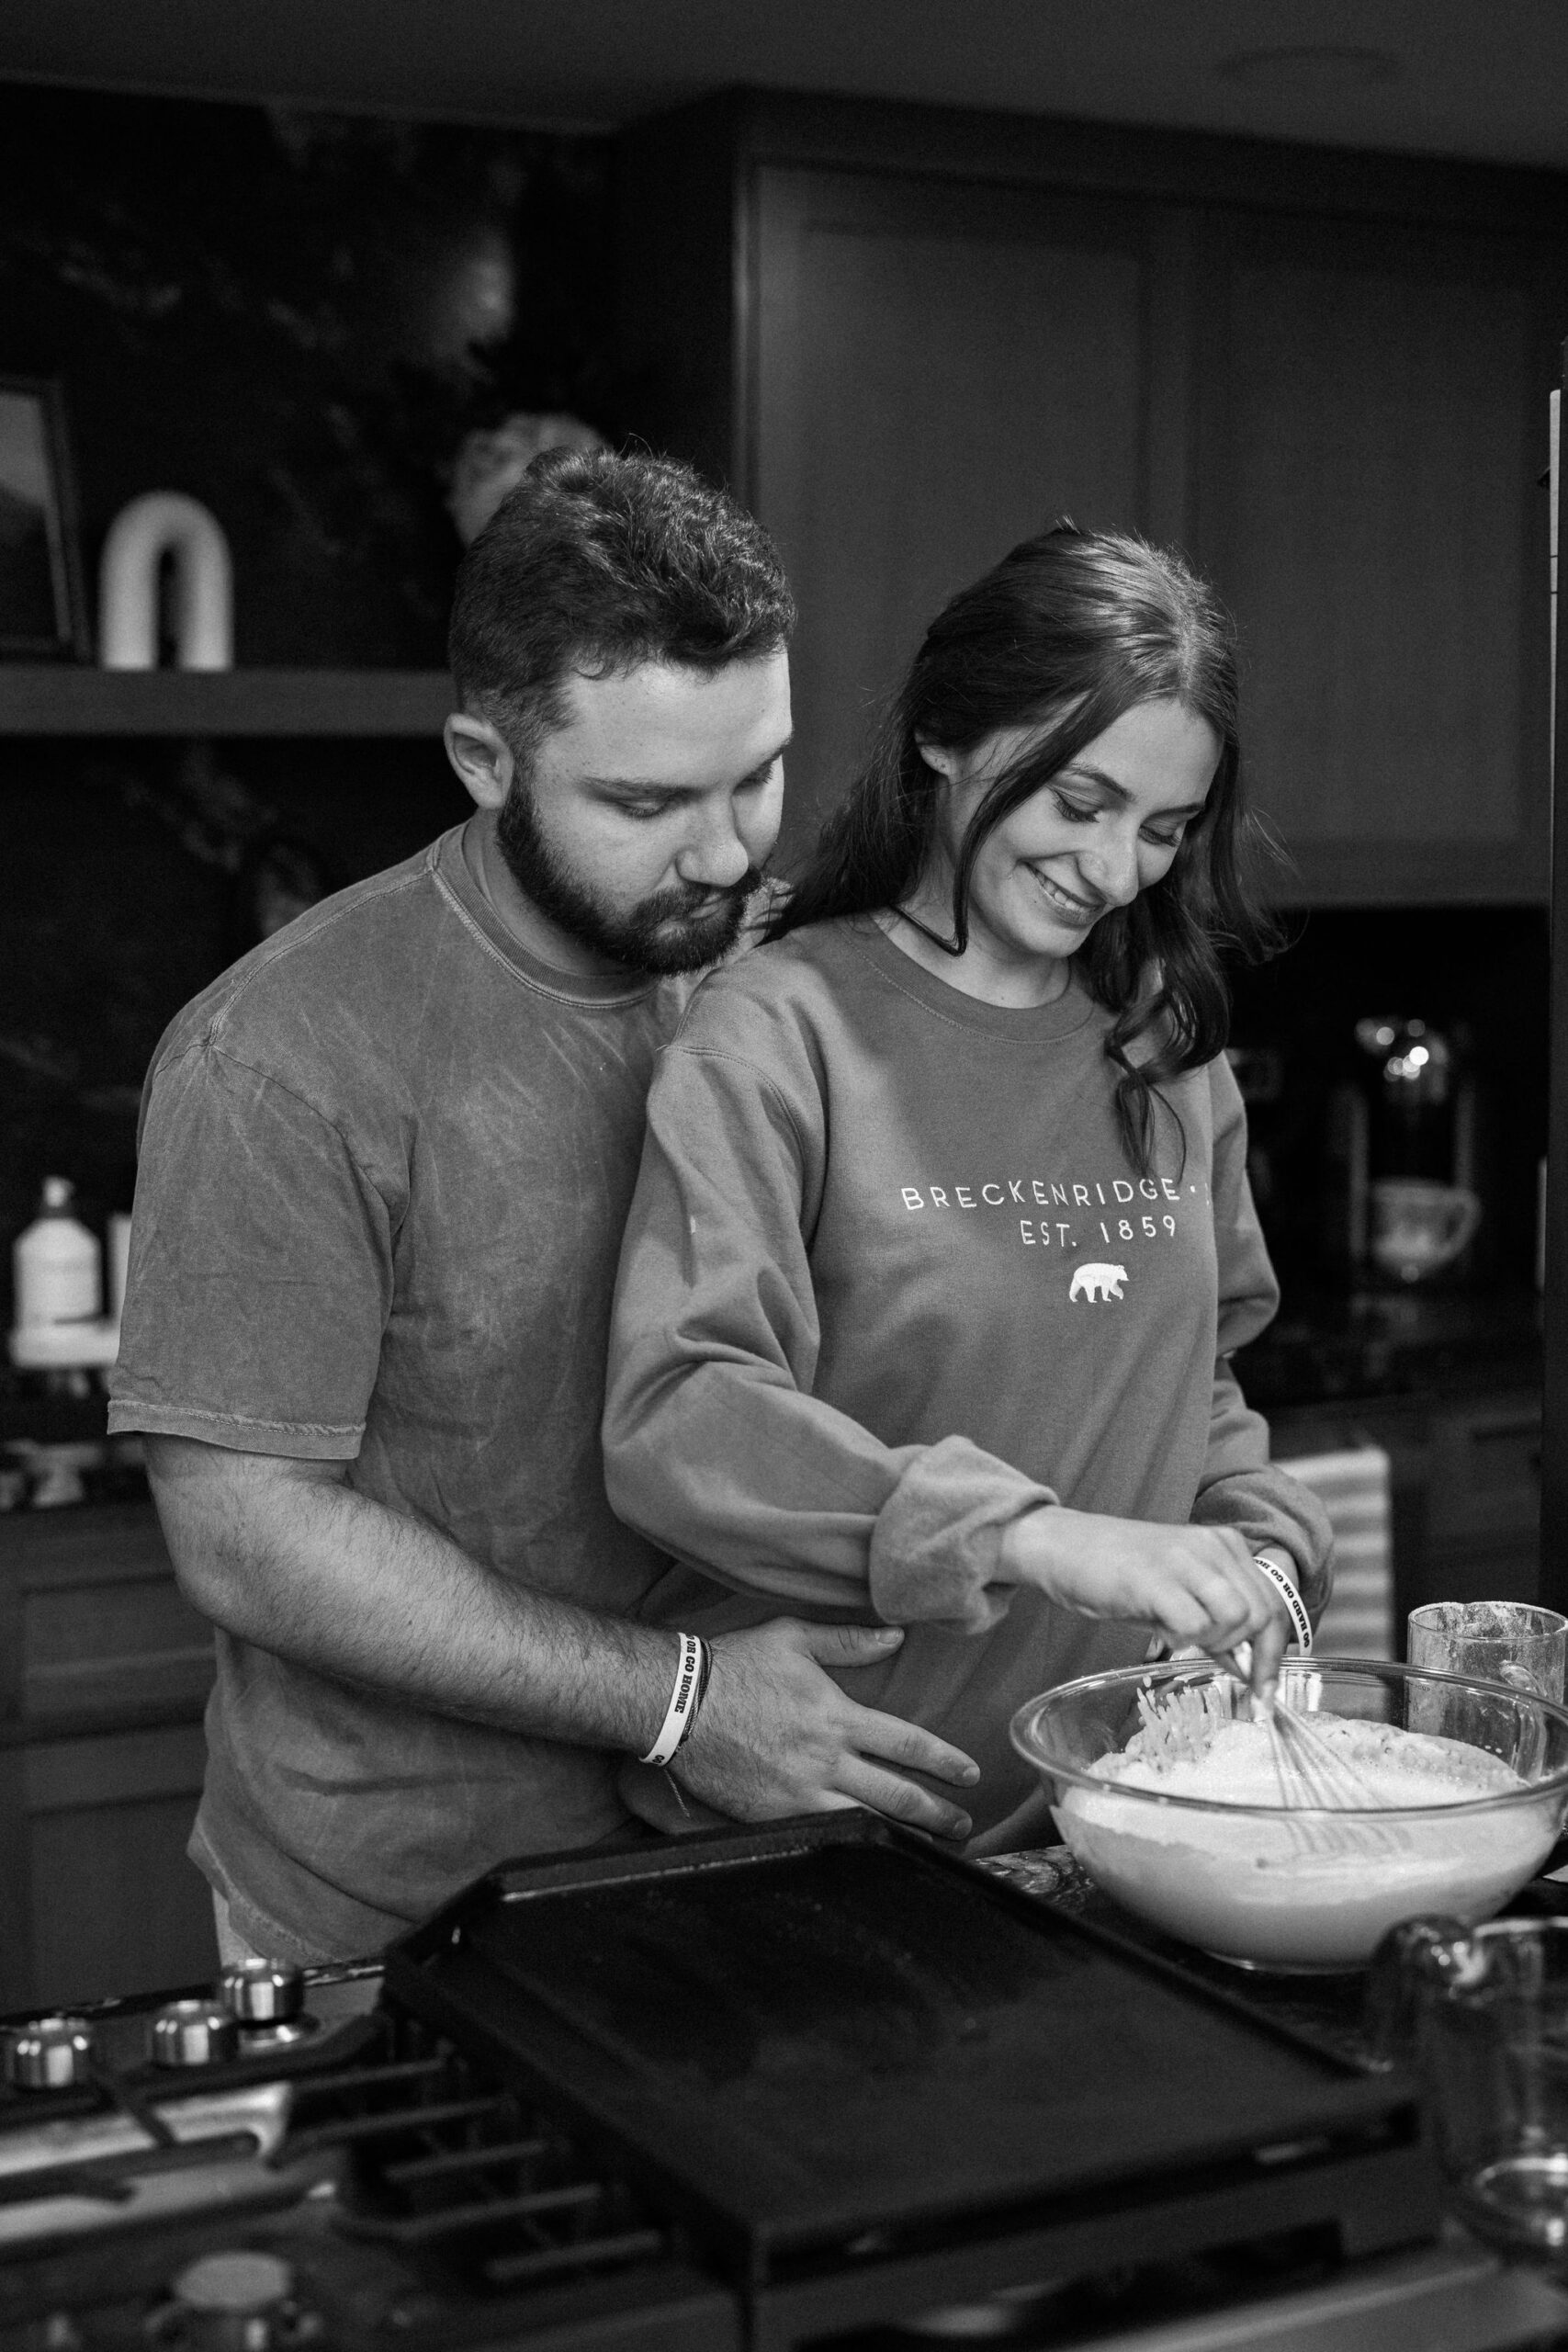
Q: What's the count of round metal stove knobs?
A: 3